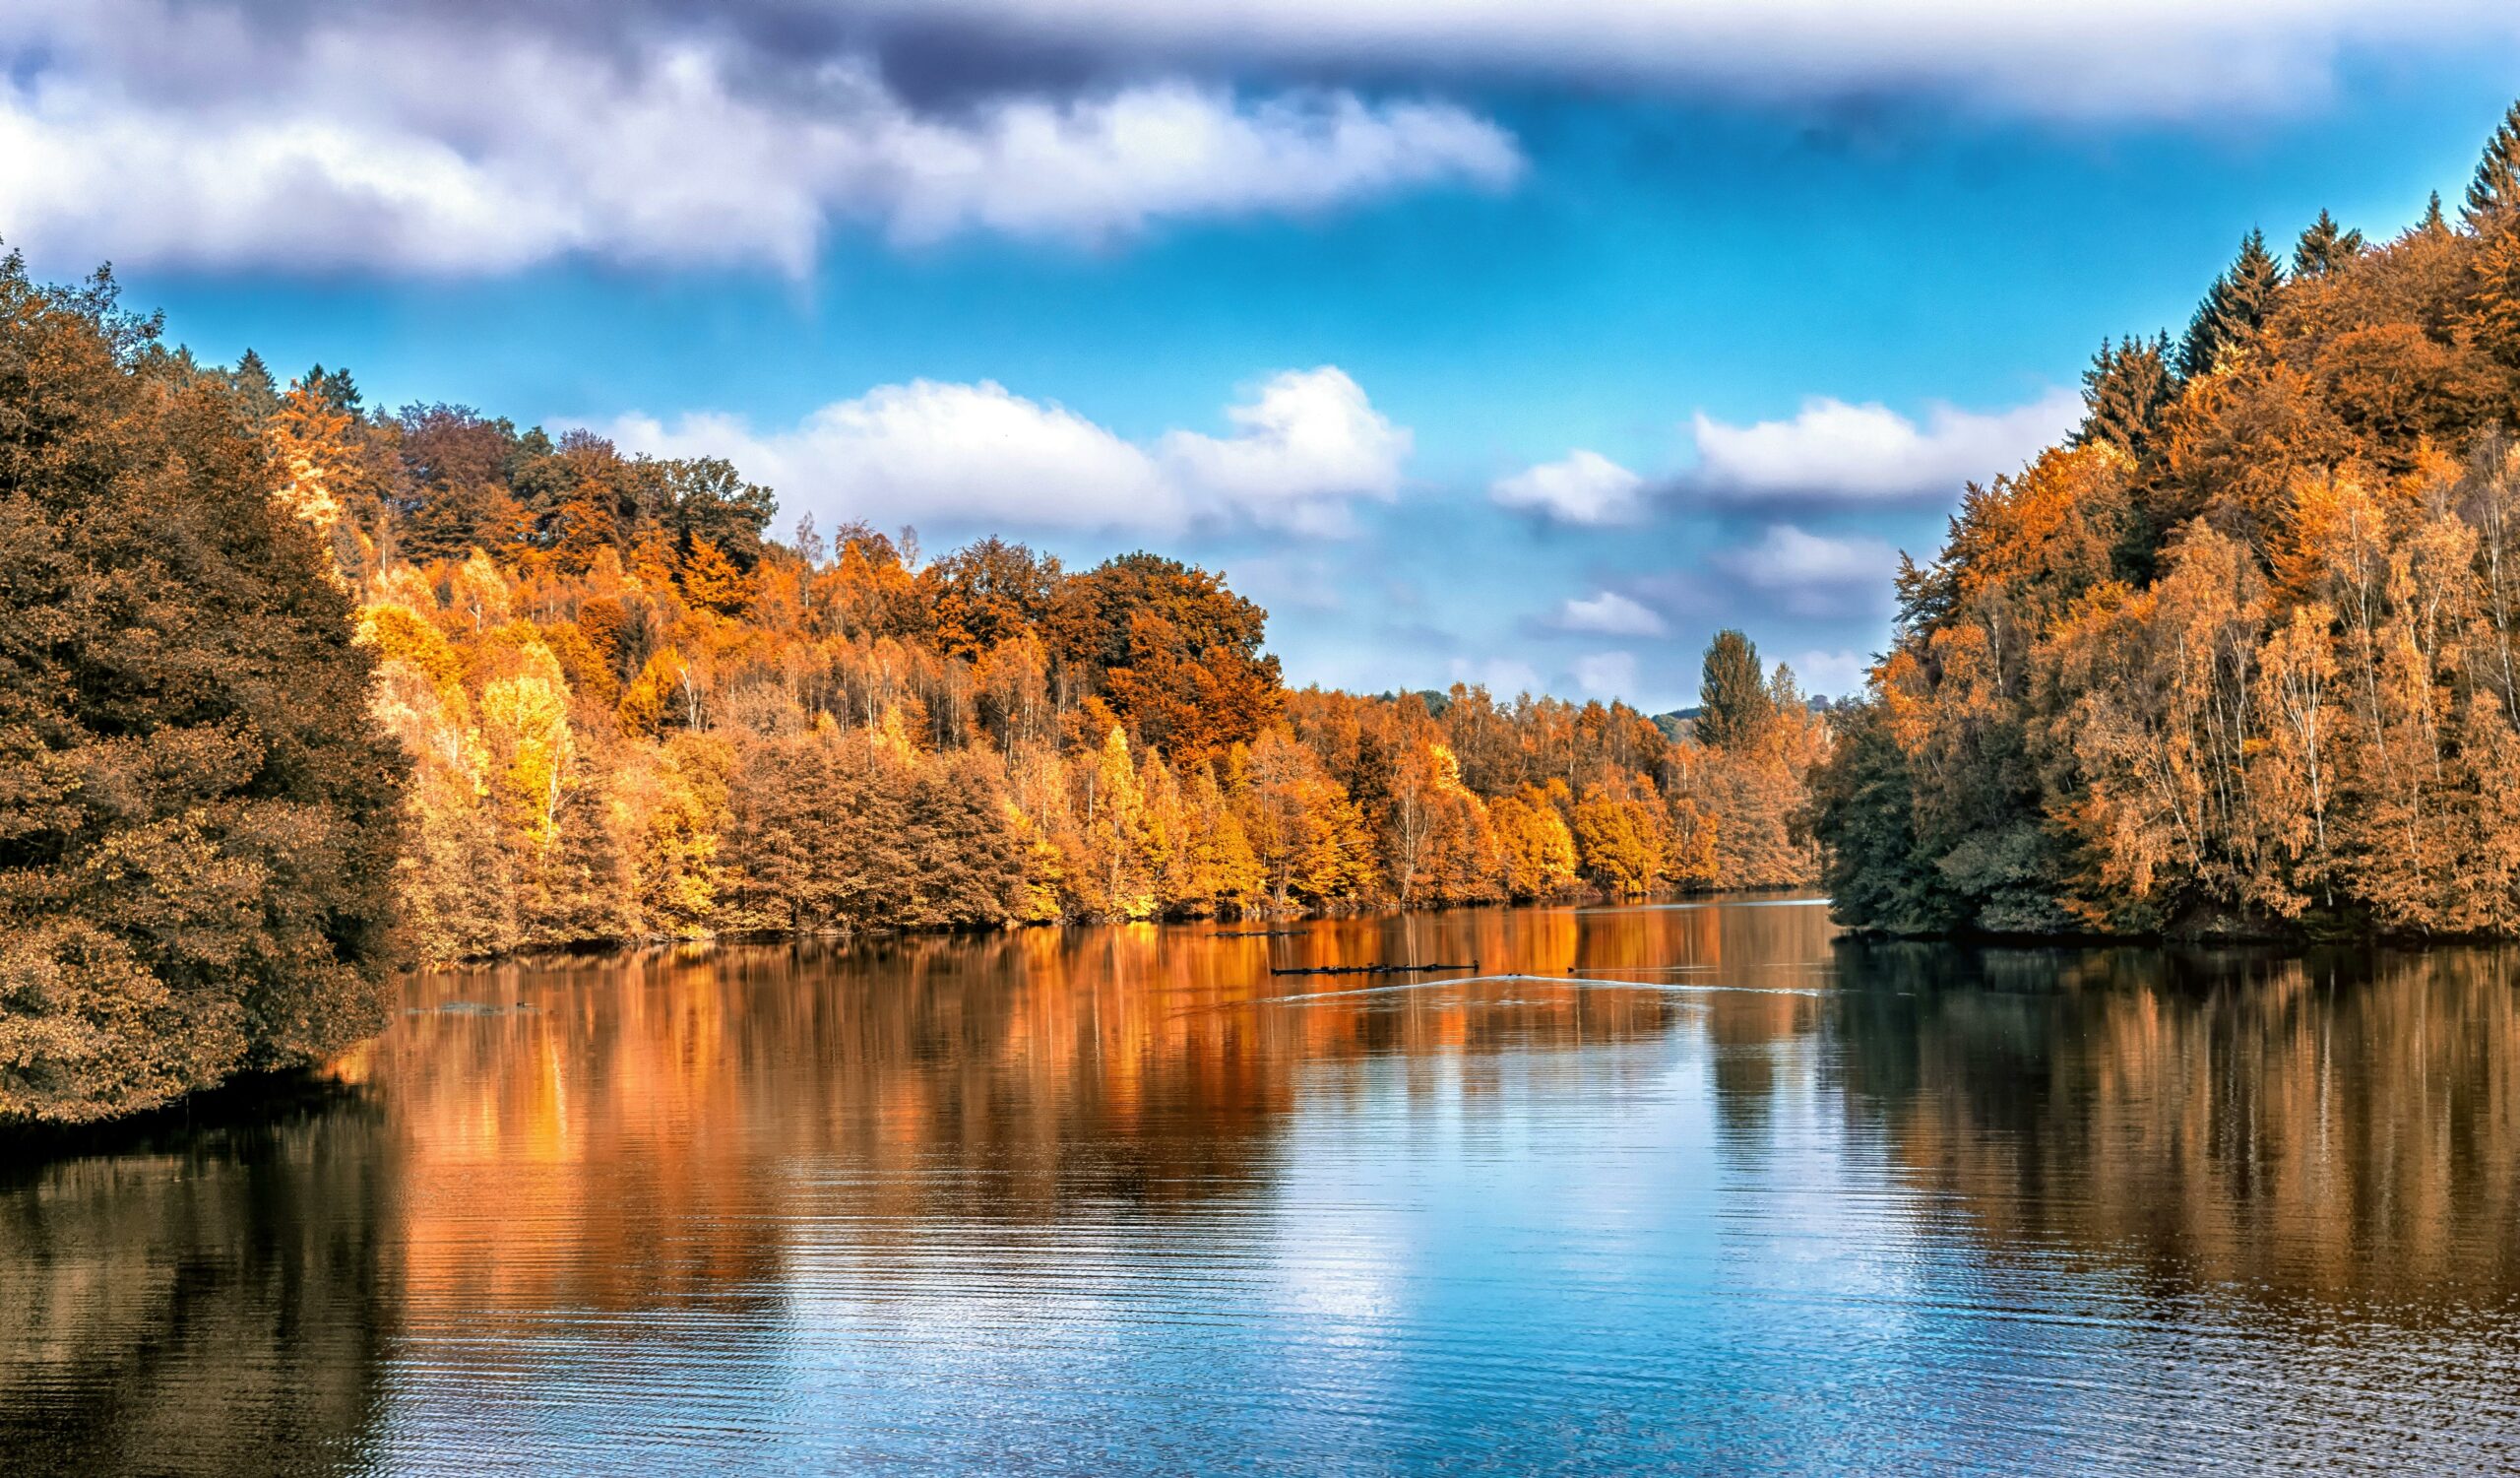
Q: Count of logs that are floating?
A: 2